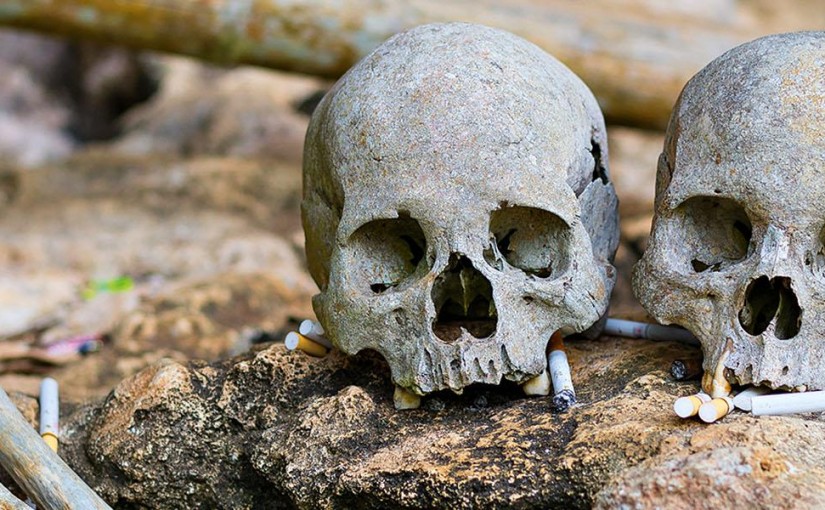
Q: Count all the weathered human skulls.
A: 2